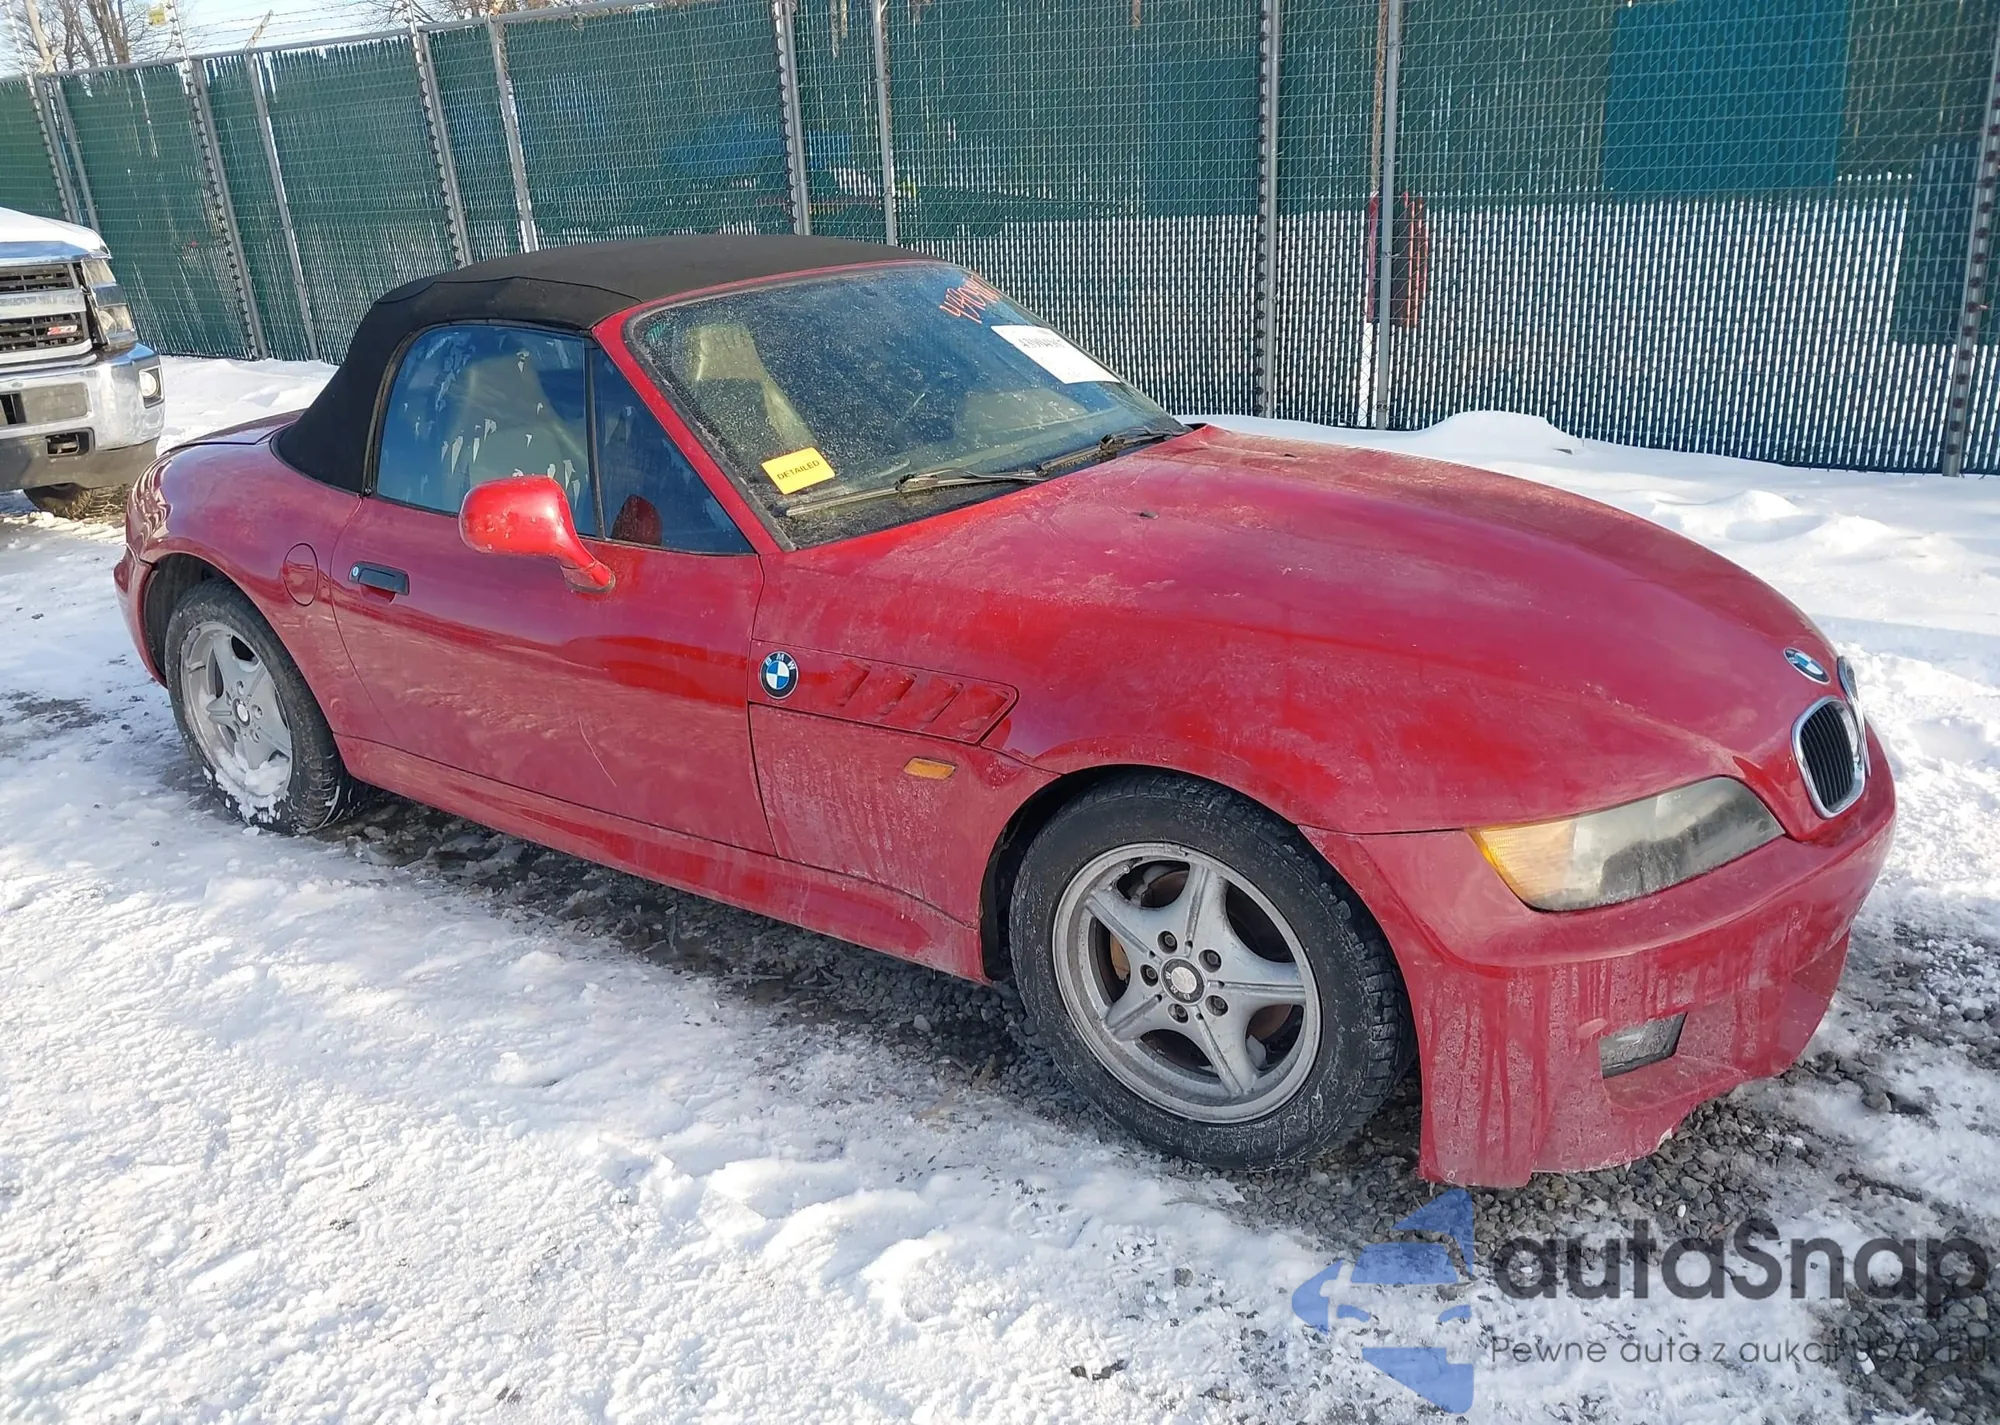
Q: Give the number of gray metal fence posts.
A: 11